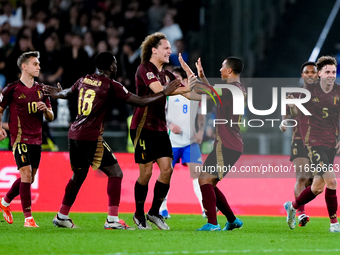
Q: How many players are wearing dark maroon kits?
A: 6